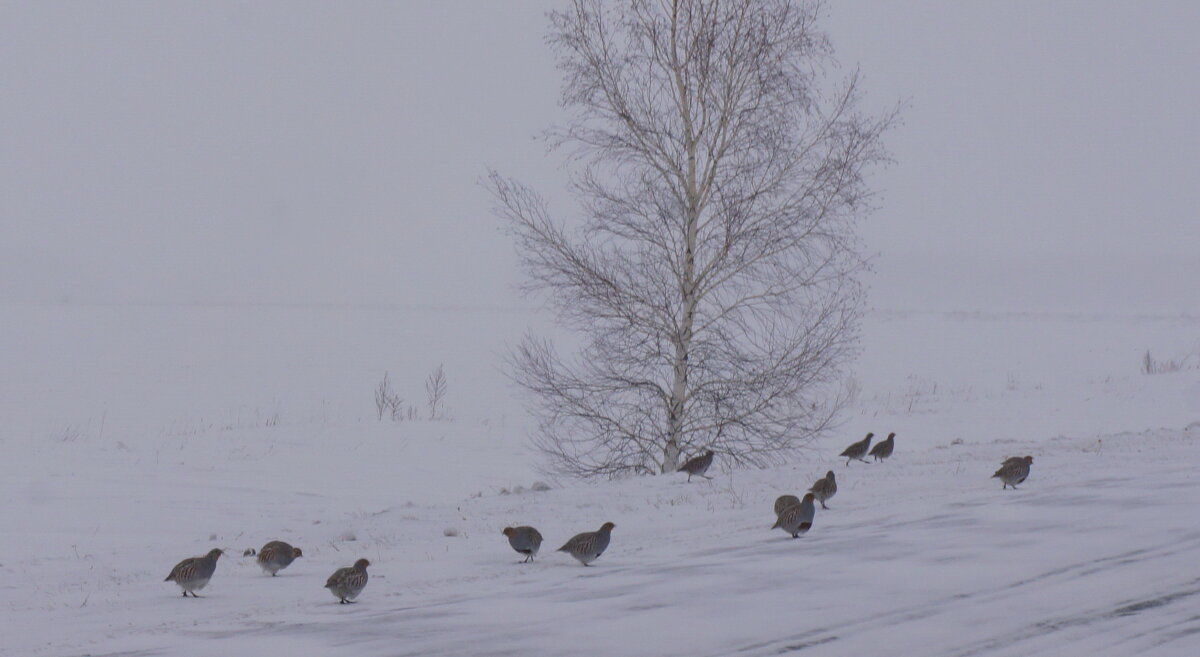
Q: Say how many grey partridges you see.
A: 12